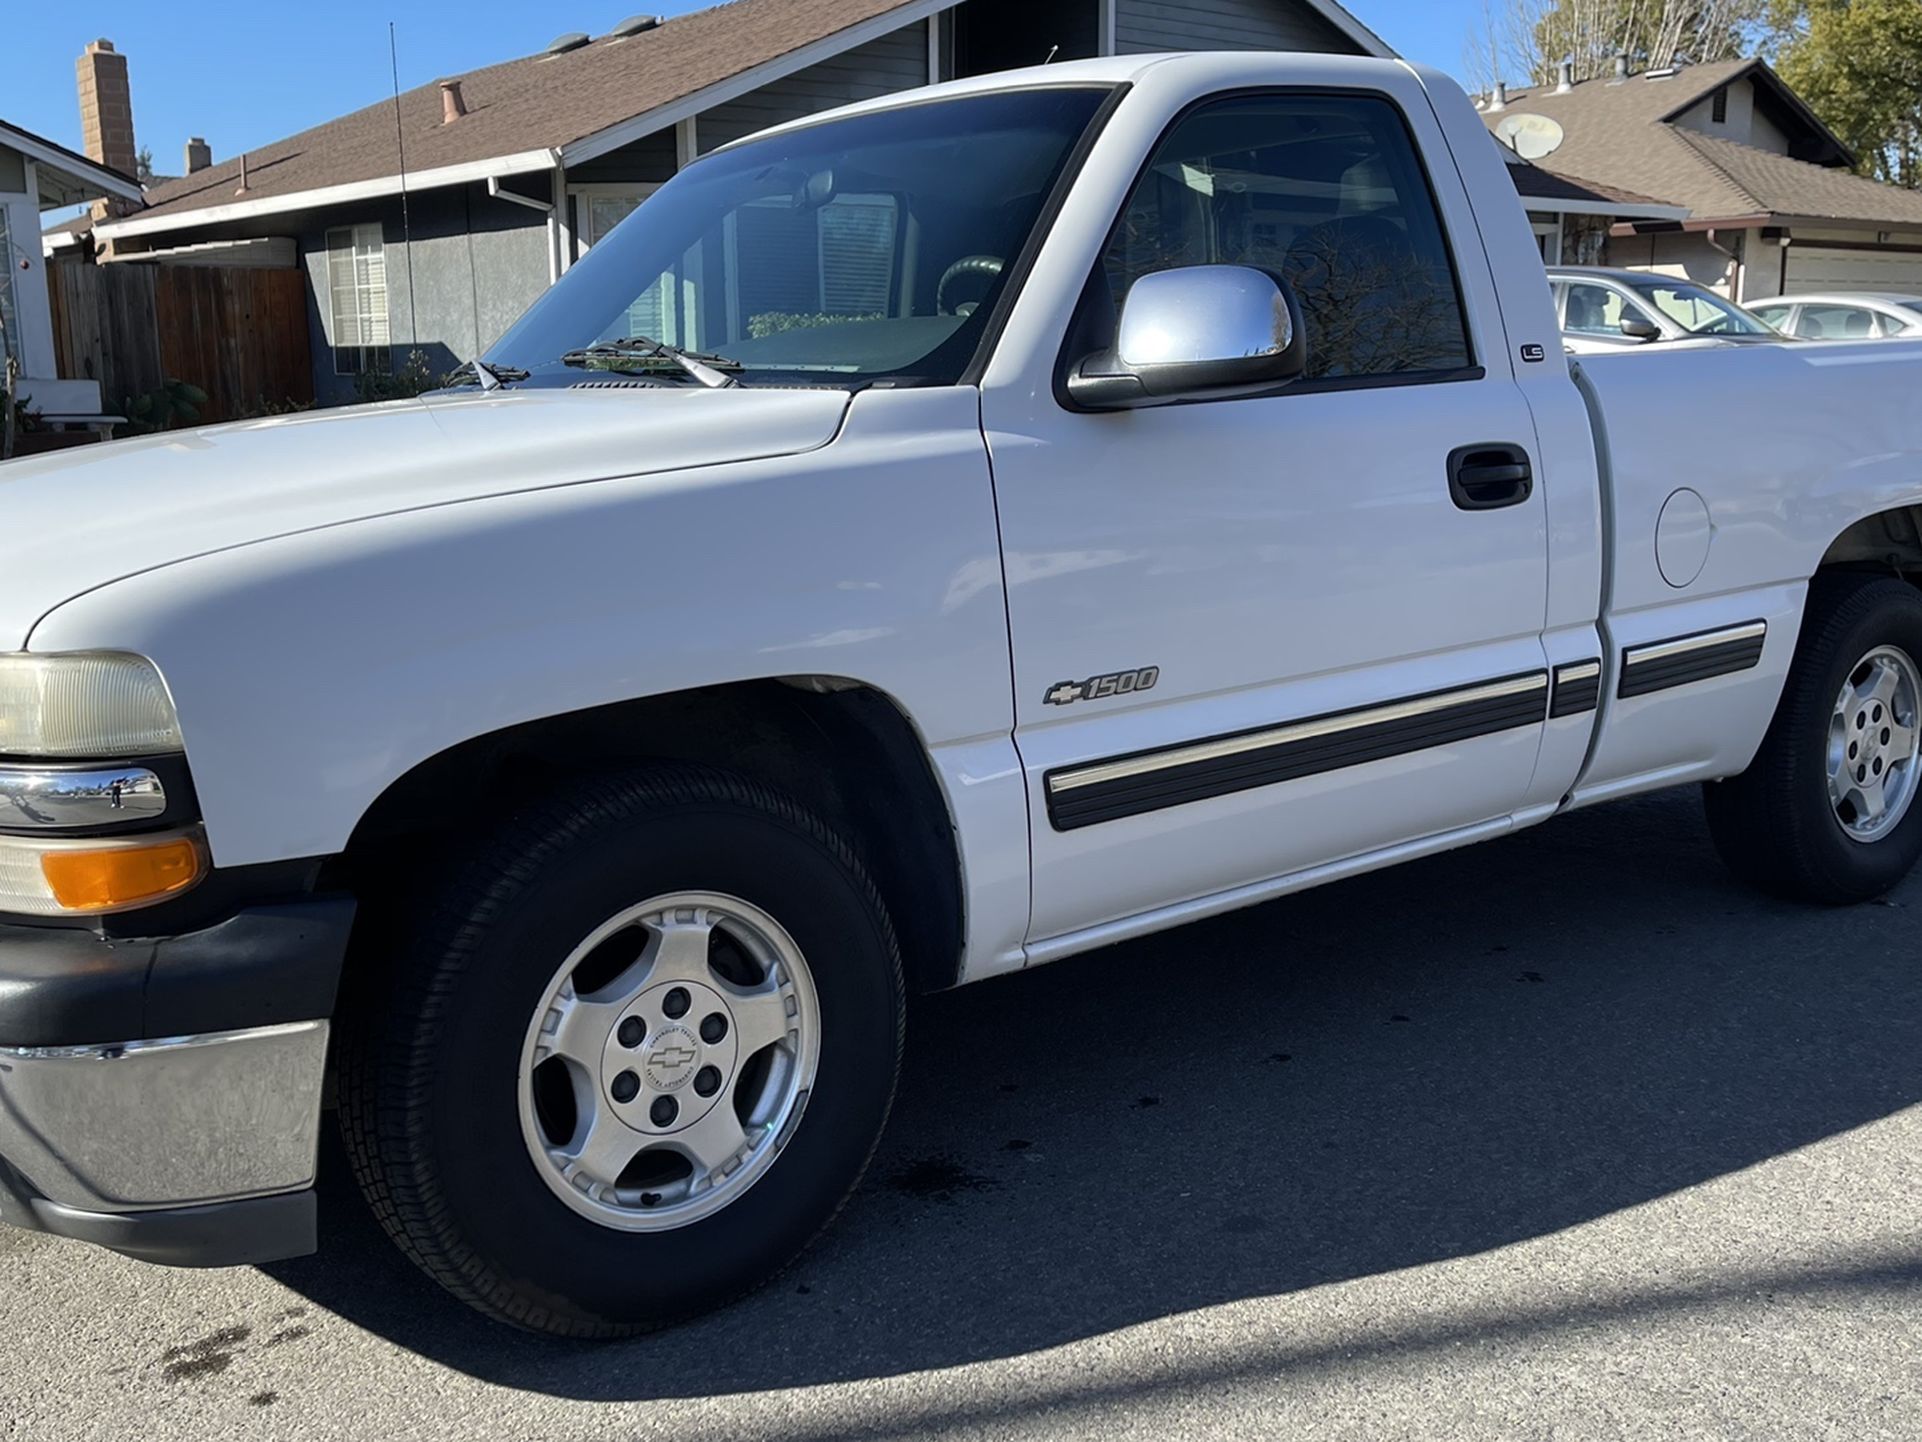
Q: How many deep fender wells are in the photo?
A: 2